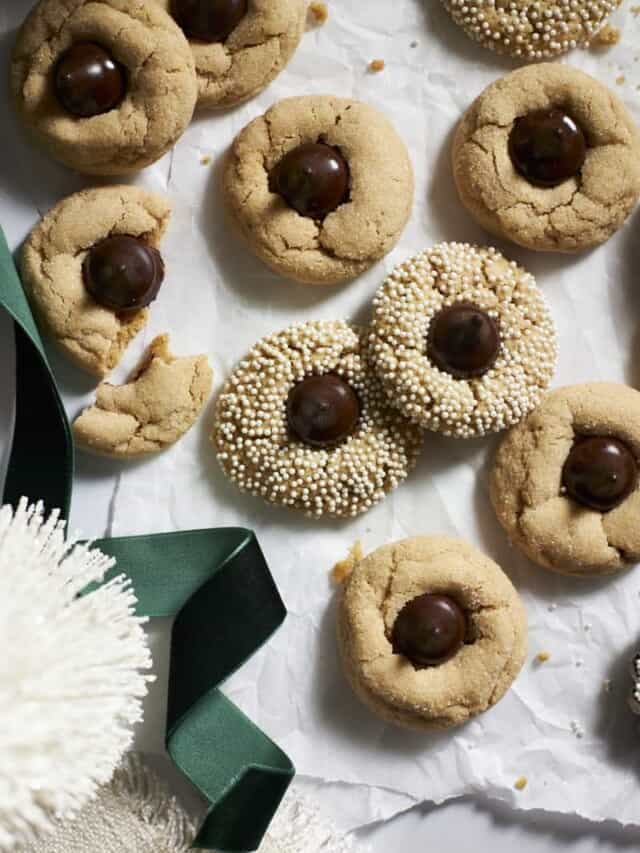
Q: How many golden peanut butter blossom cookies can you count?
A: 7